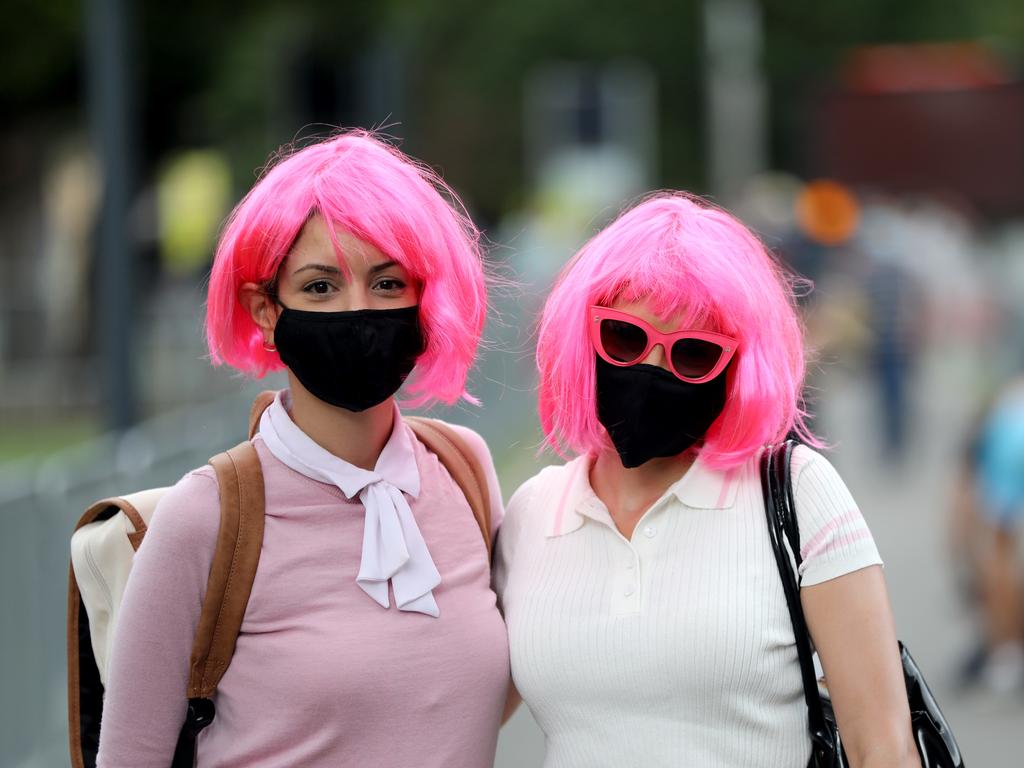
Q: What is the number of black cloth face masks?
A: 2